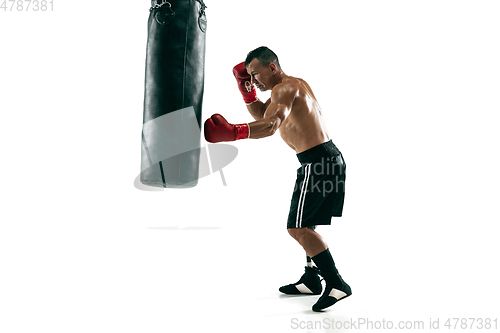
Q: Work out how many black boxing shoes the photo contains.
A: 2